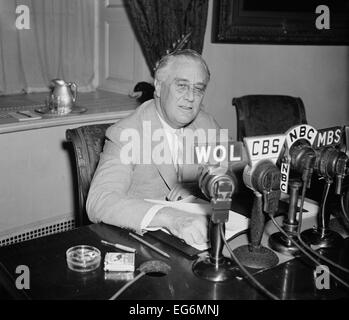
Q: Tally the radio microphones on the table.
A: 4